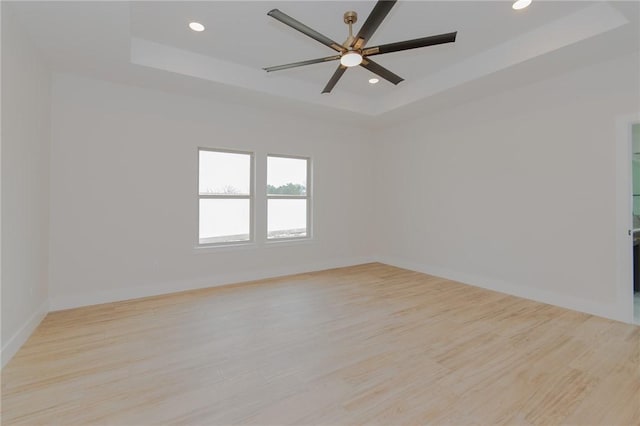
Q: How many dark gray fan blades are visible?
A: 6